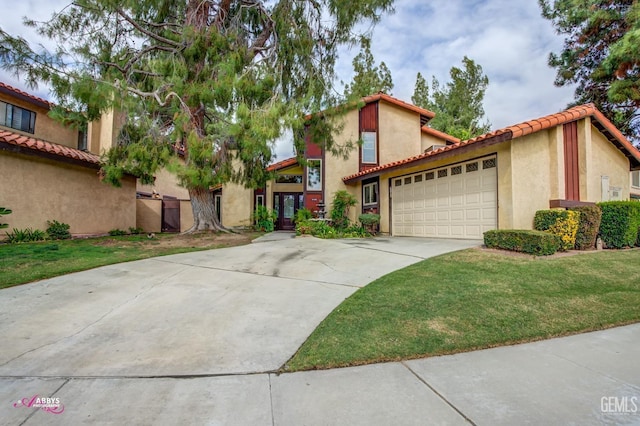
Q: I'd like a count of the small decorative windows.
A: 8